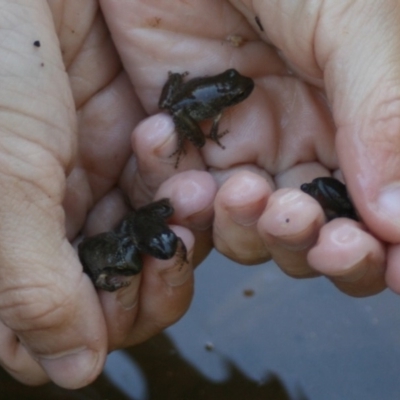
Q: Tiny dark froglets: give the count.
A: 4